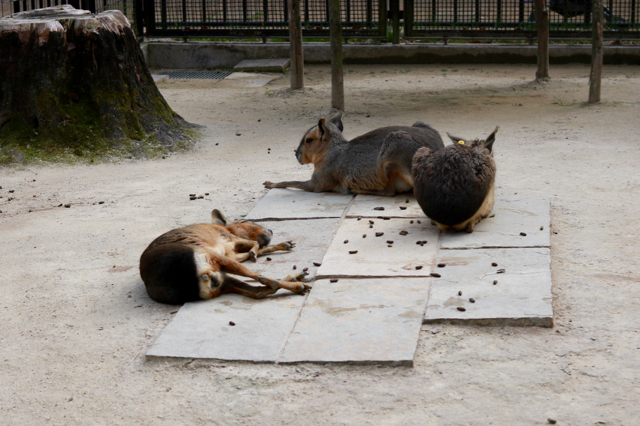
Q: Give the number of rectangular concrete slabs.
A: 8